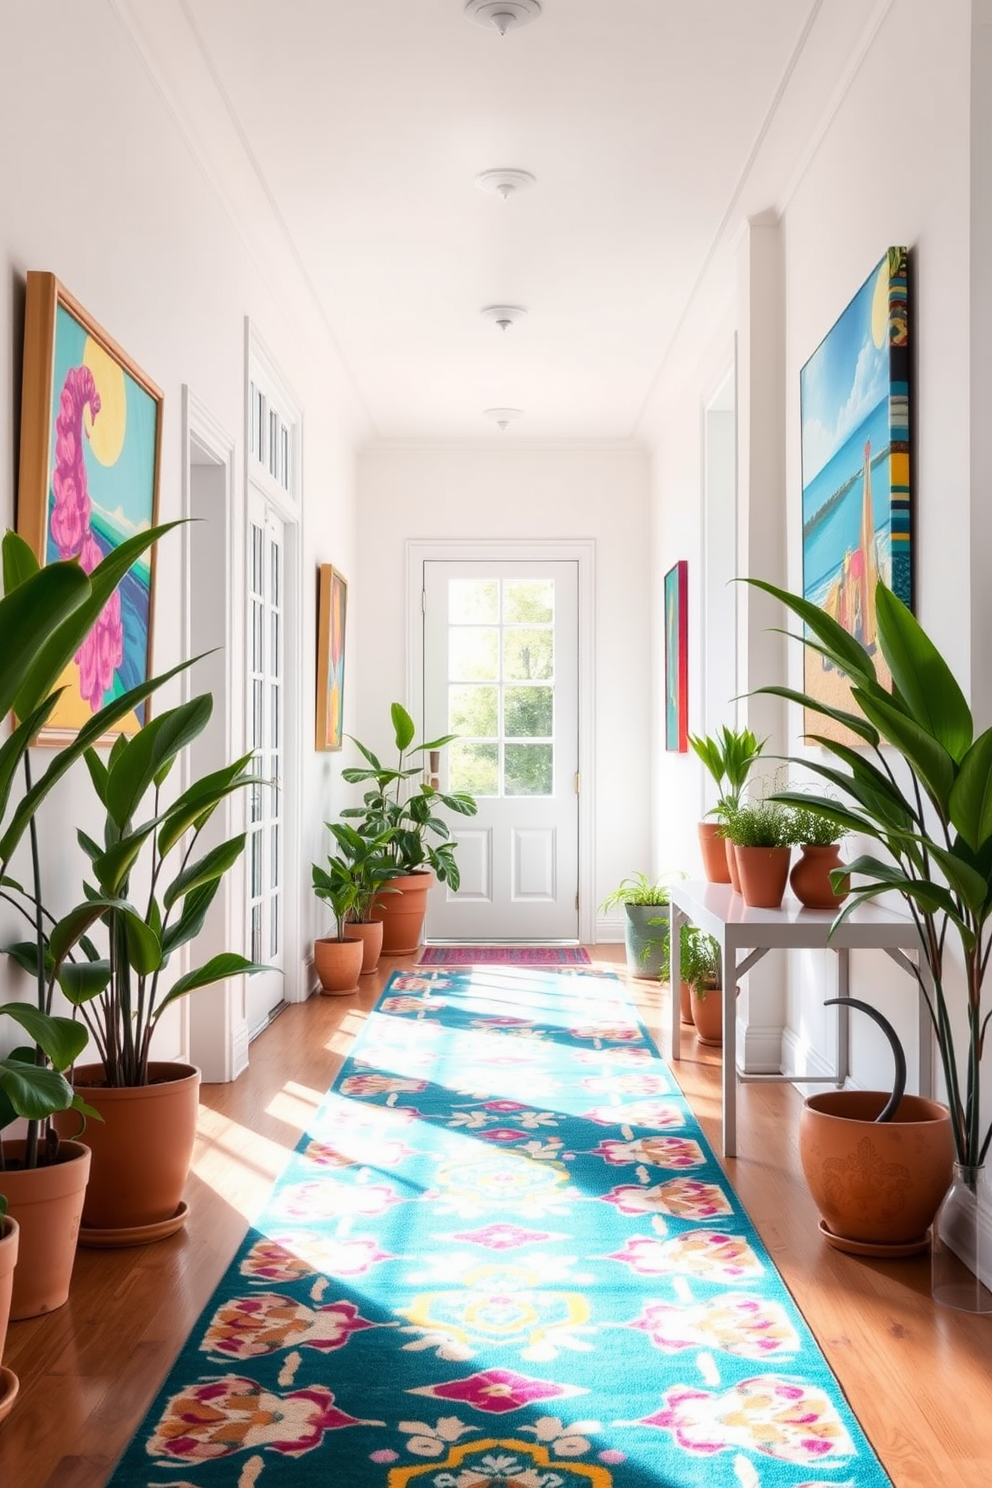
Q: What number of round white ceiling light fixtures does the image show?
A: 4